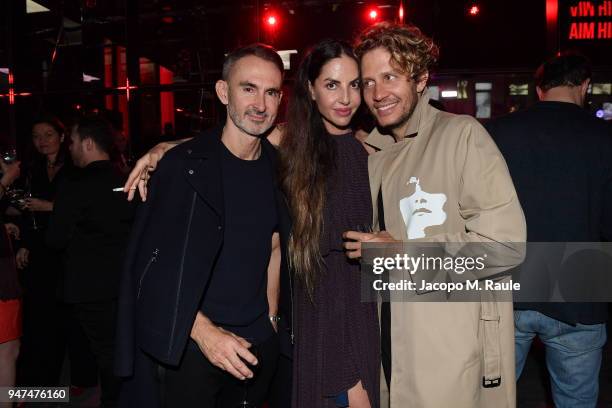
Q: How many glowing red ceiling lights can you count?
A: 3